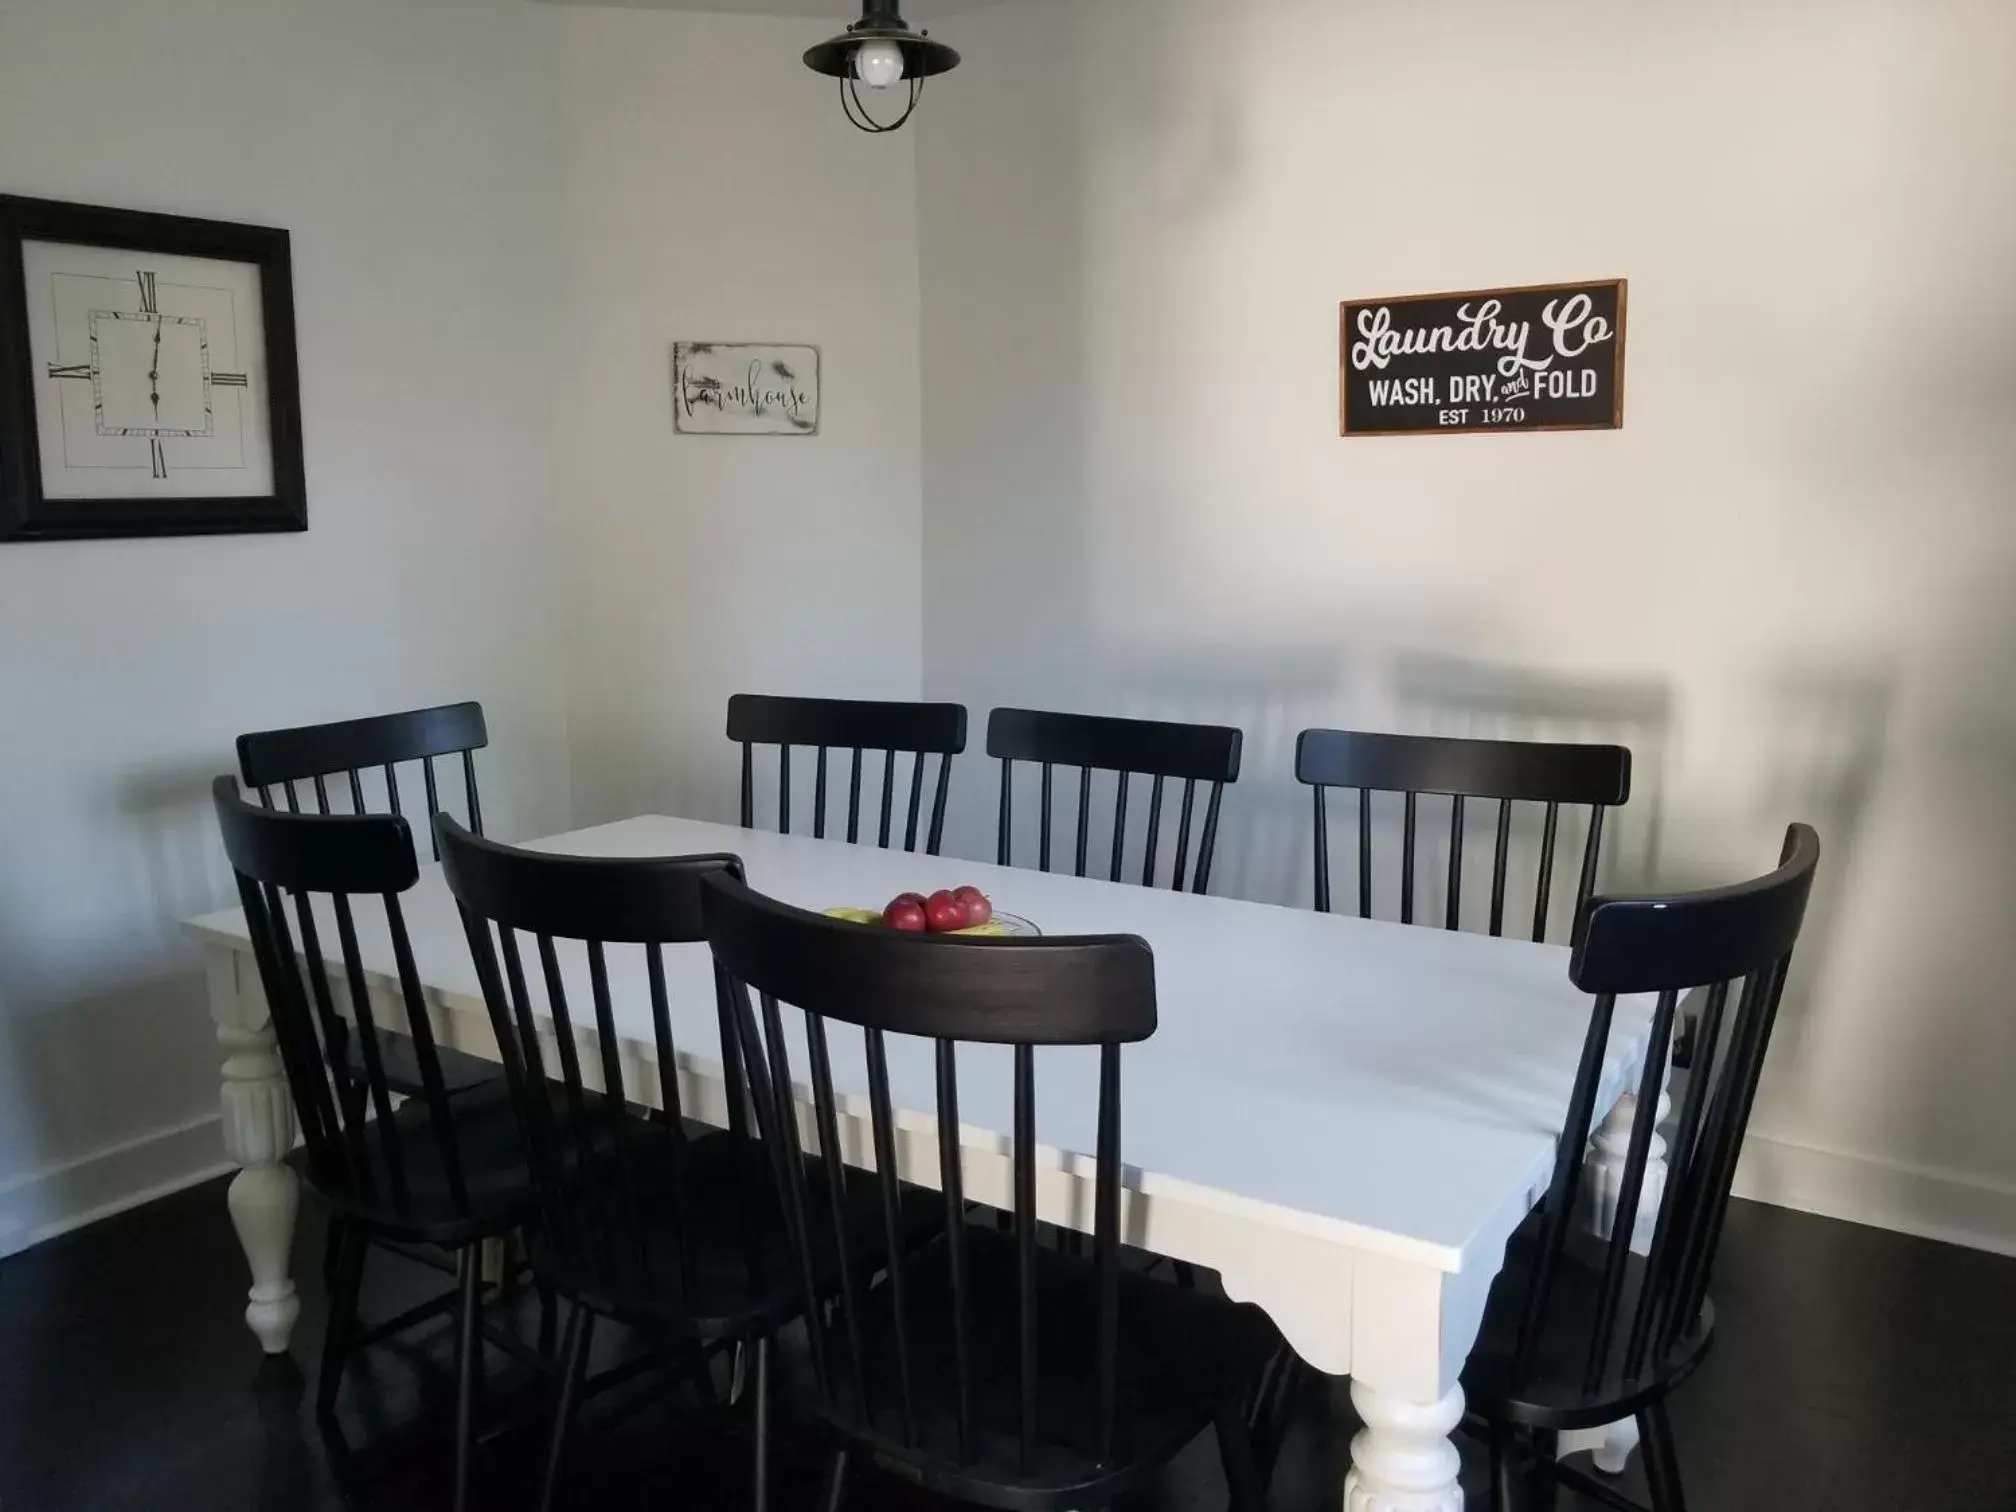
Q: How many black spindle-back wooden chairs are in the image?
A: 8